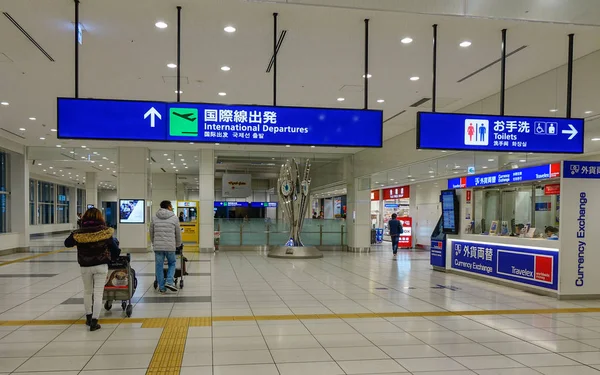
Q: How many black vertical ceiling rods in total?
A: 7